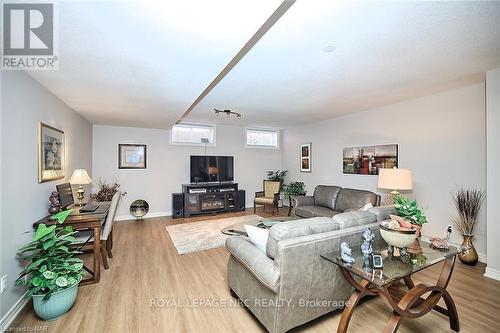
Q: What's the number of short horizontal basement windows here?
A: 2